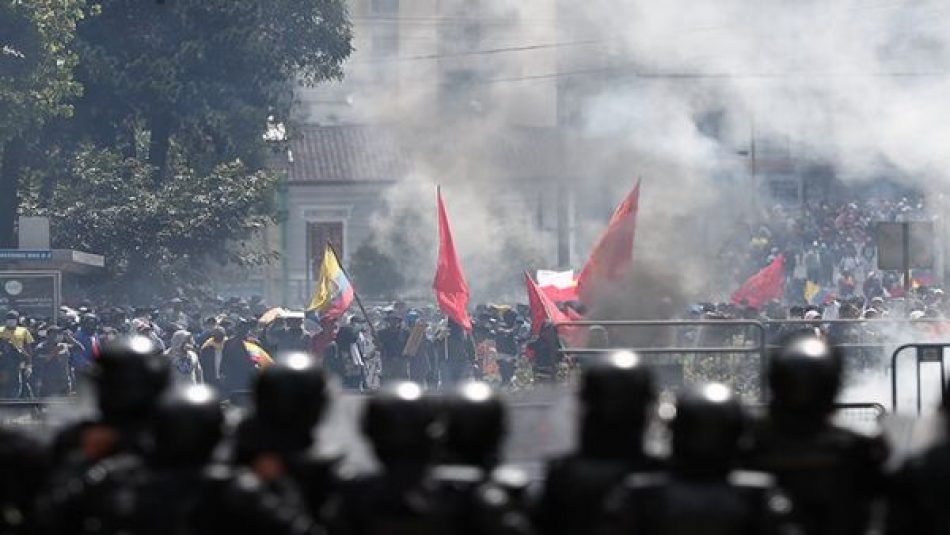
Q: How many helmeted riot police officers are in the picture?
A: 8